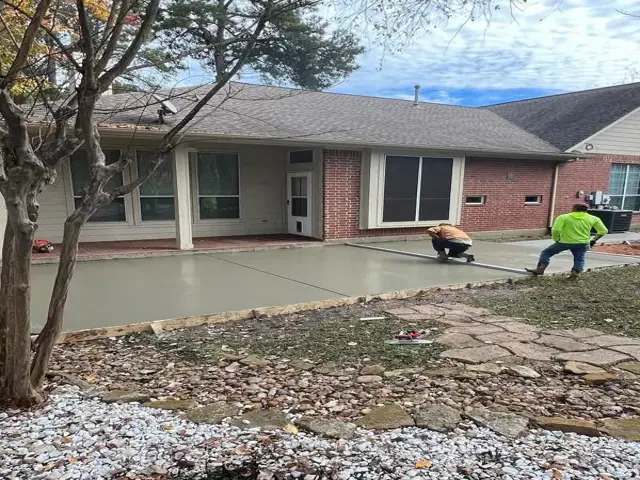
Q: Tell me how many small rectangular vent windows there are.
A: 2